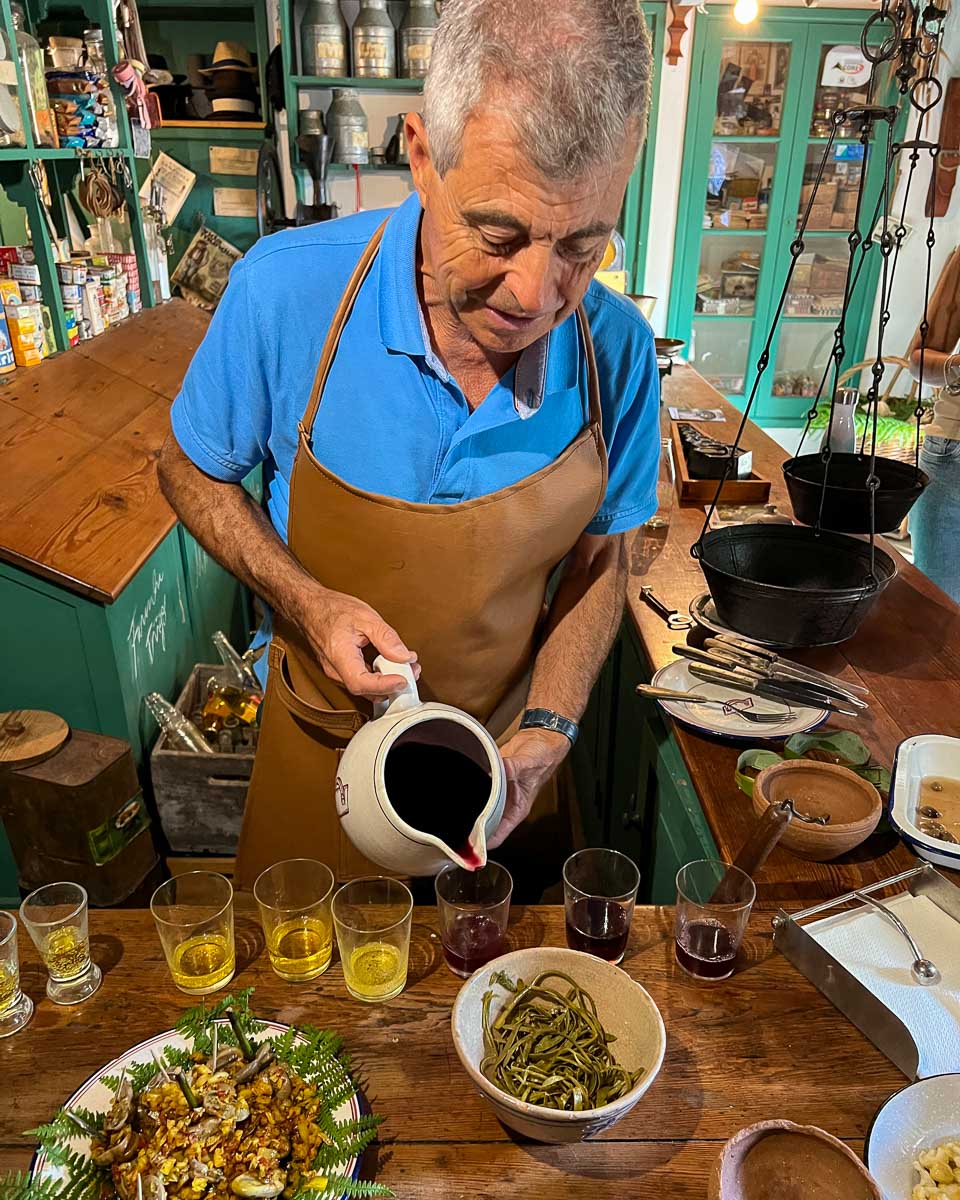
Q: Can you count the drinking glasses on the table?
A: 8